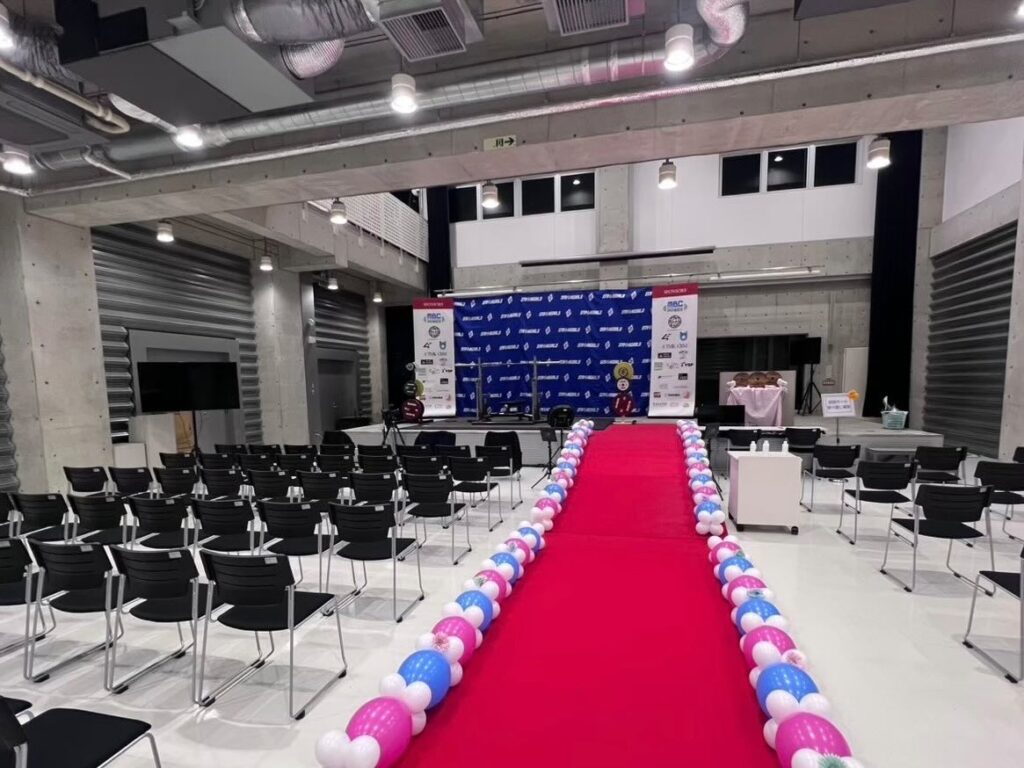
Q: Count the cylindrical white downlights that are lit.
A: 13